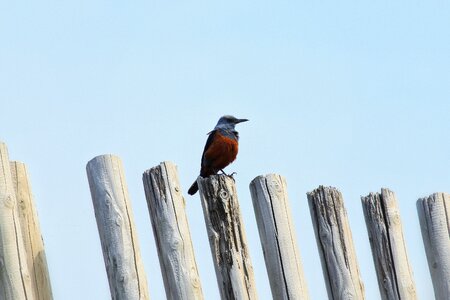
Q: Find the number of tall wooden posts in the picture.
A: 9